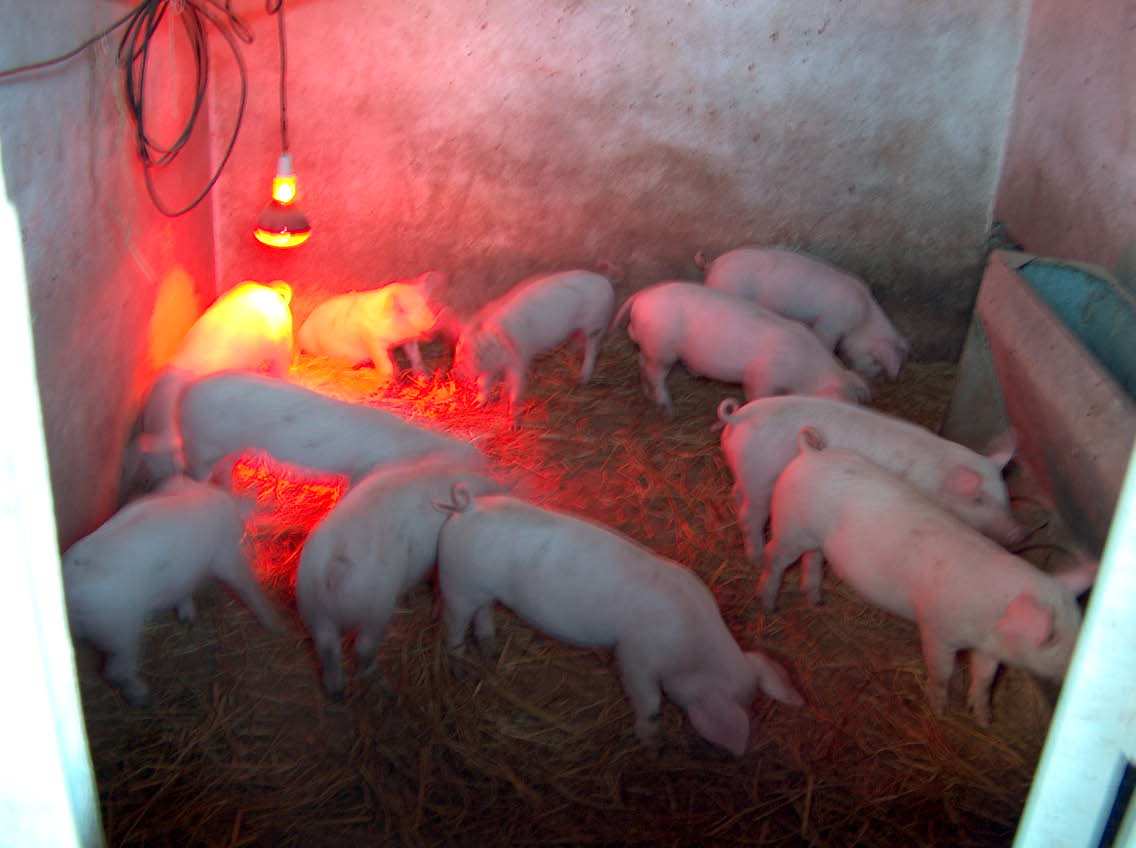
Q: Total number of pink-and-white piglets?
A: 11